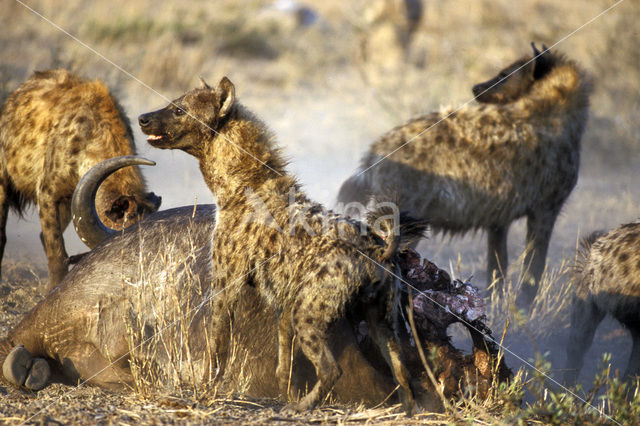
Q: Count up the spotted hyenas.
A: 4